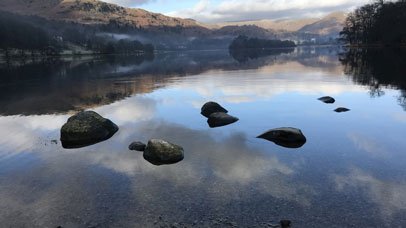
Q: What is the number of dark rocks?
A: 8